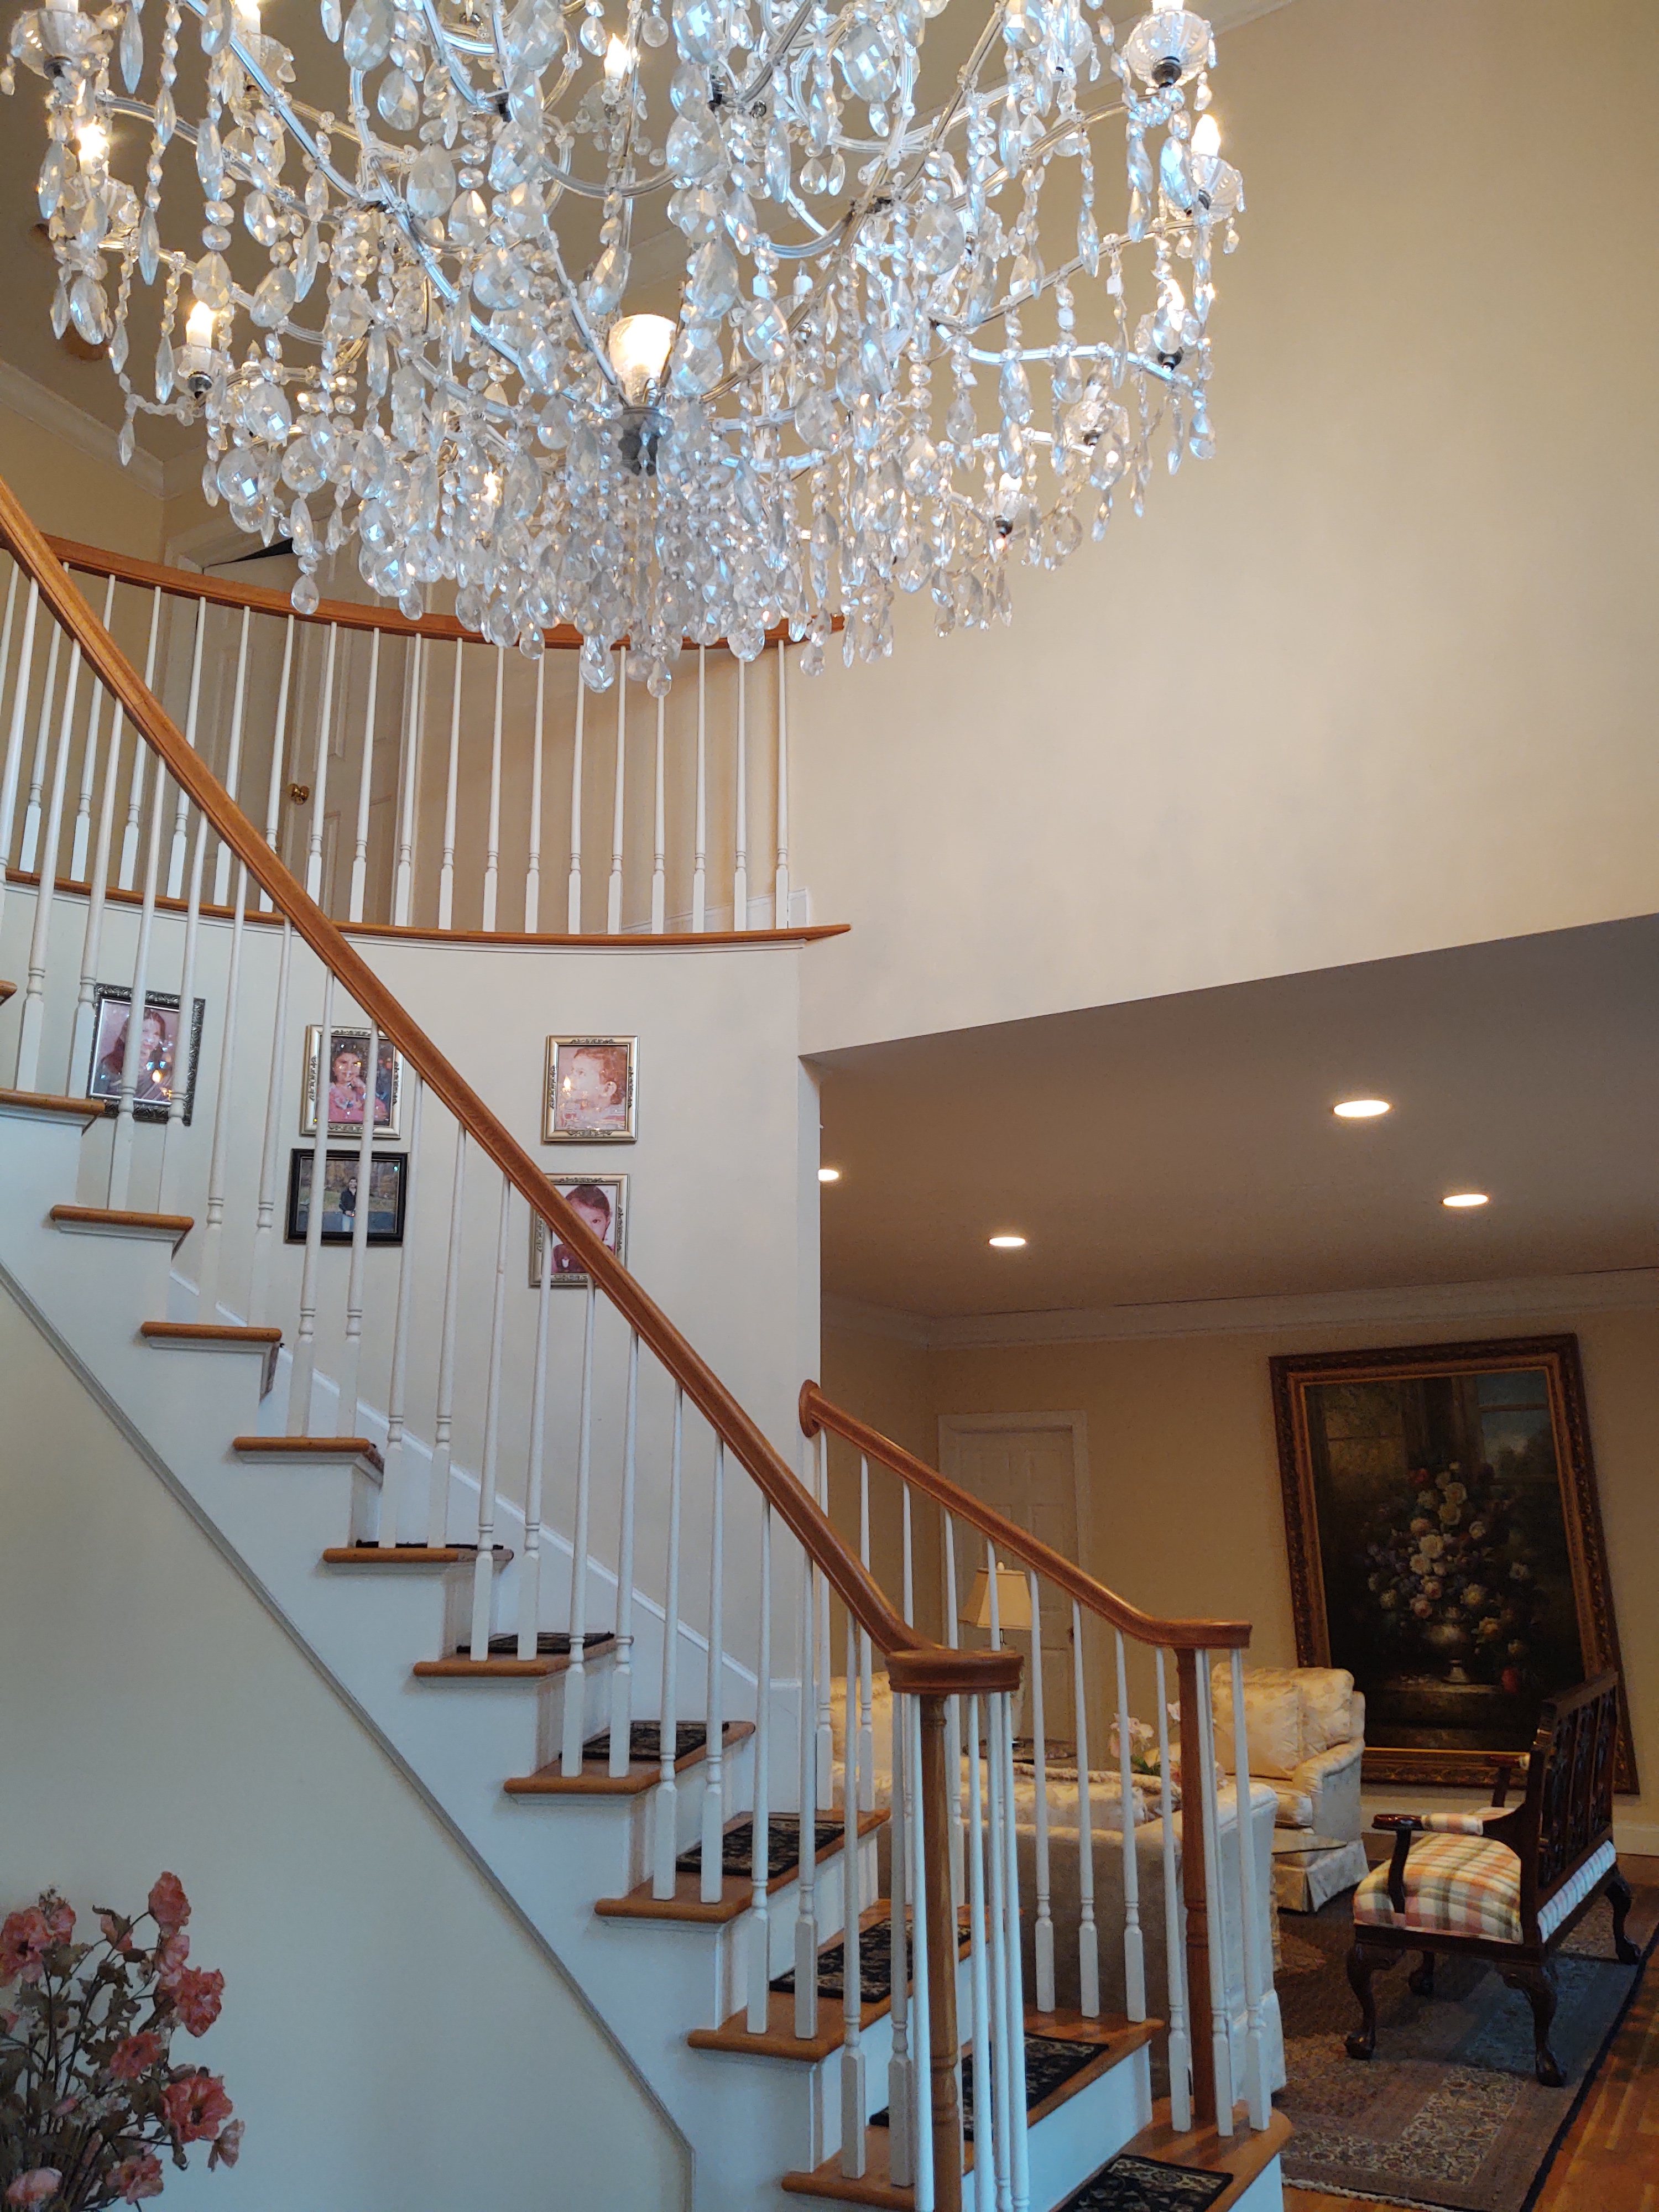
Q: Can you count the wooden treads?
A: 12